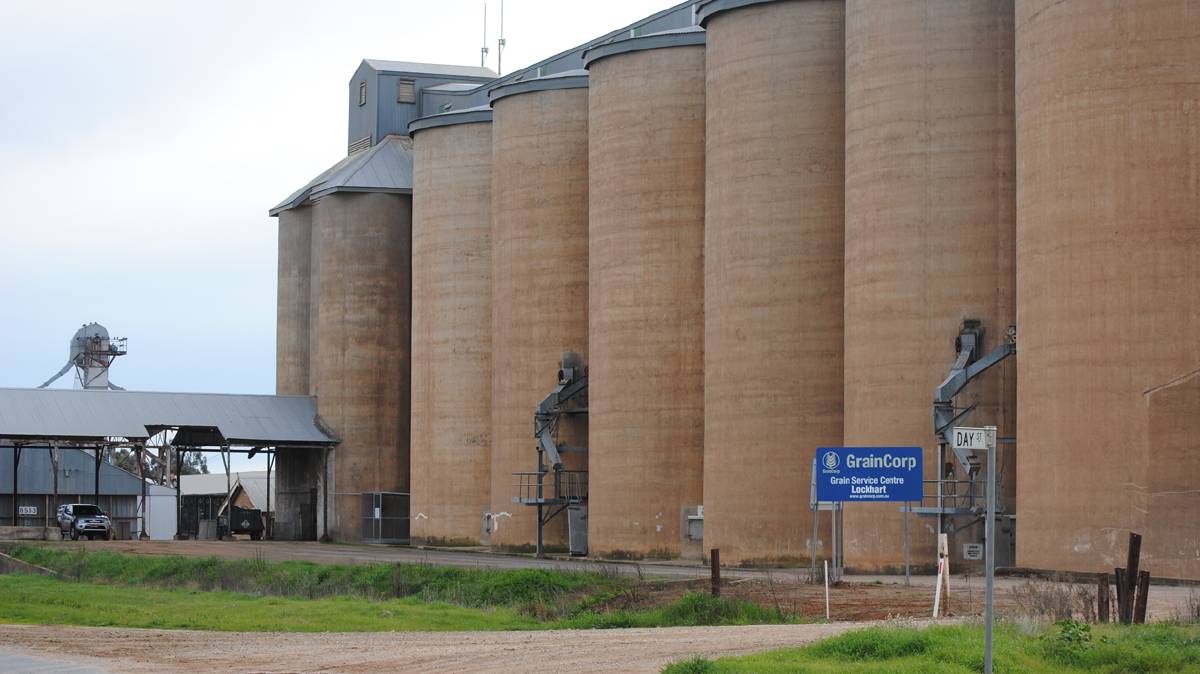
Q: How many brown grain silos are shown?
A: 8